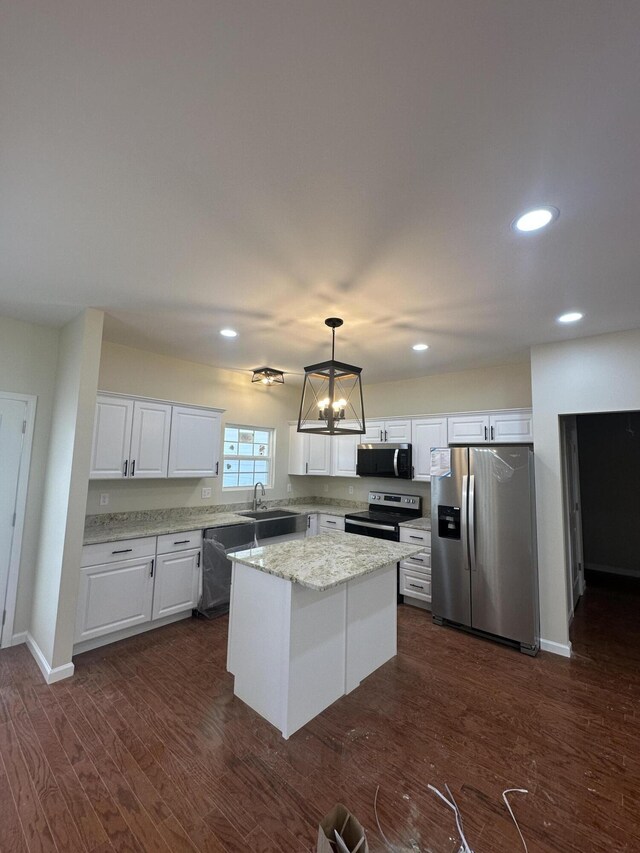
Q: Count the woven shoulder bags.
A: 0